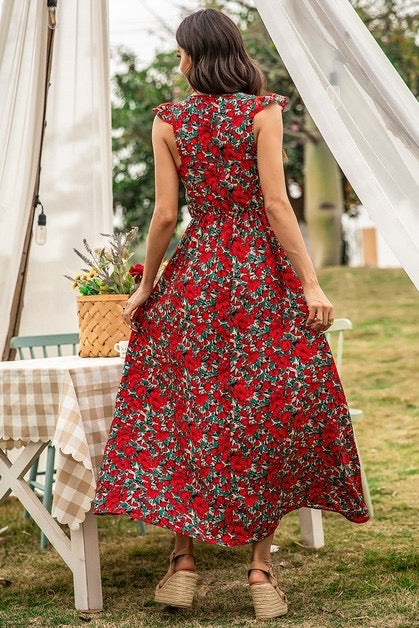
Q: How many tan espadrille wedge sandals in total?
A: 2